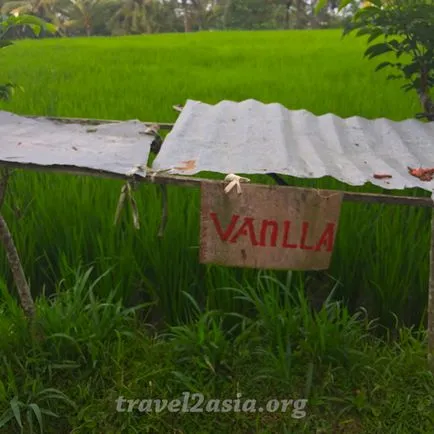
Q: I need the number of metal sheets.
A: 2